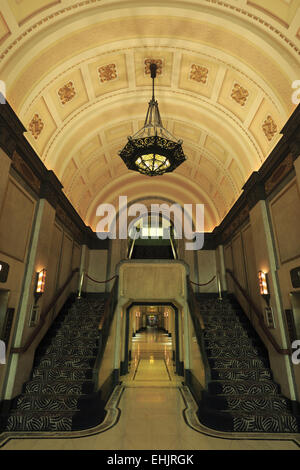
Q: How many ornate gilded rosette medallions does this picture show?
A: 7